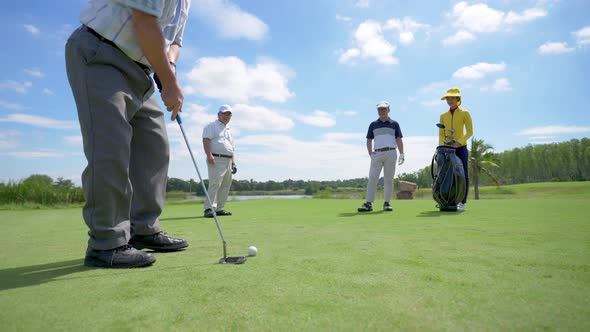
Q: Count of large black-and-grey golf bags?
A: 1